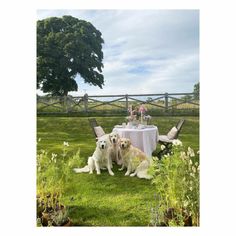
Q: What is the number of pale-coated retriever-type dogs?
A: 3